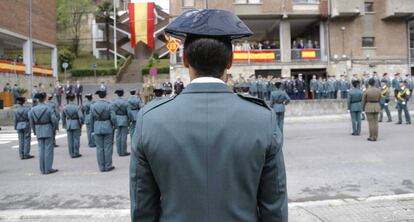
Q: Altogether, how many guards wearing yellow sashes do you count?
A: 2